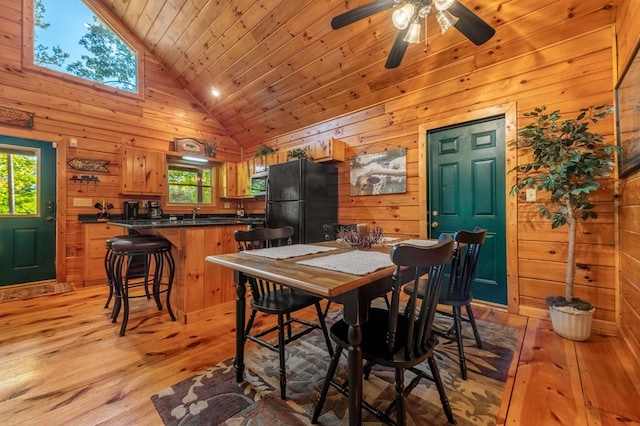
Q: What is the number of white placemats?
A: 4